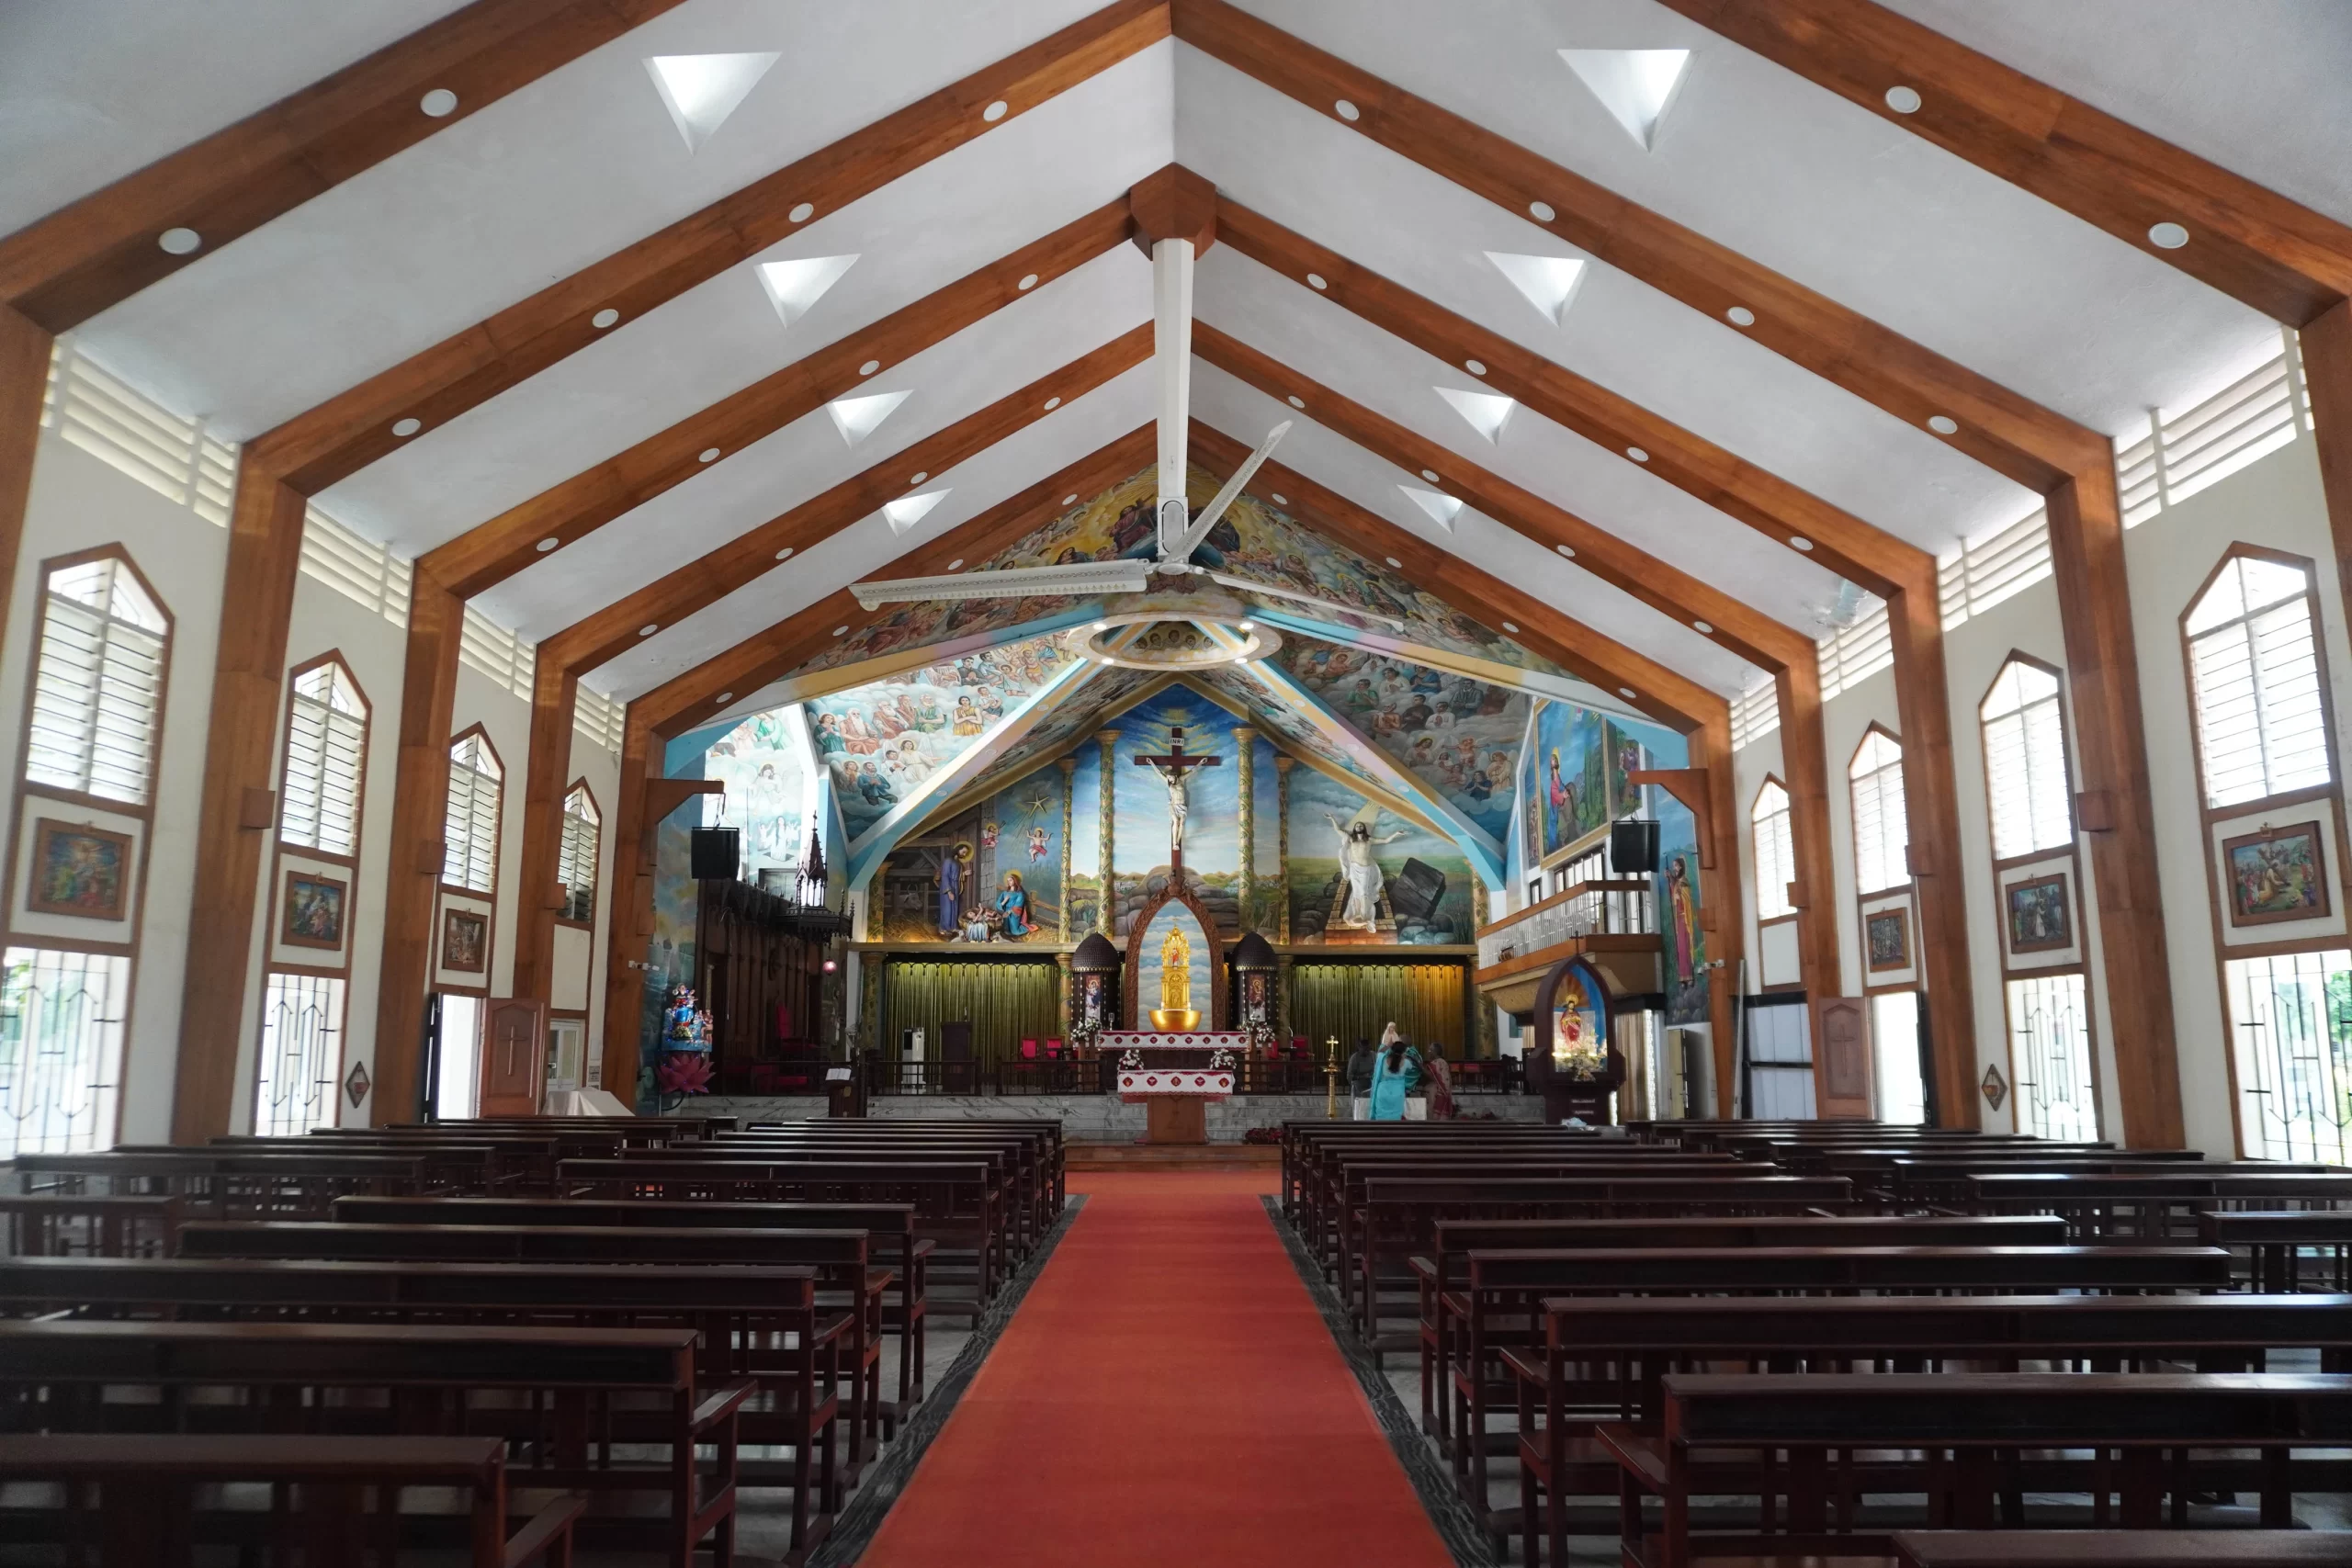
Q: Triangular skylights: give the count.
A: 8